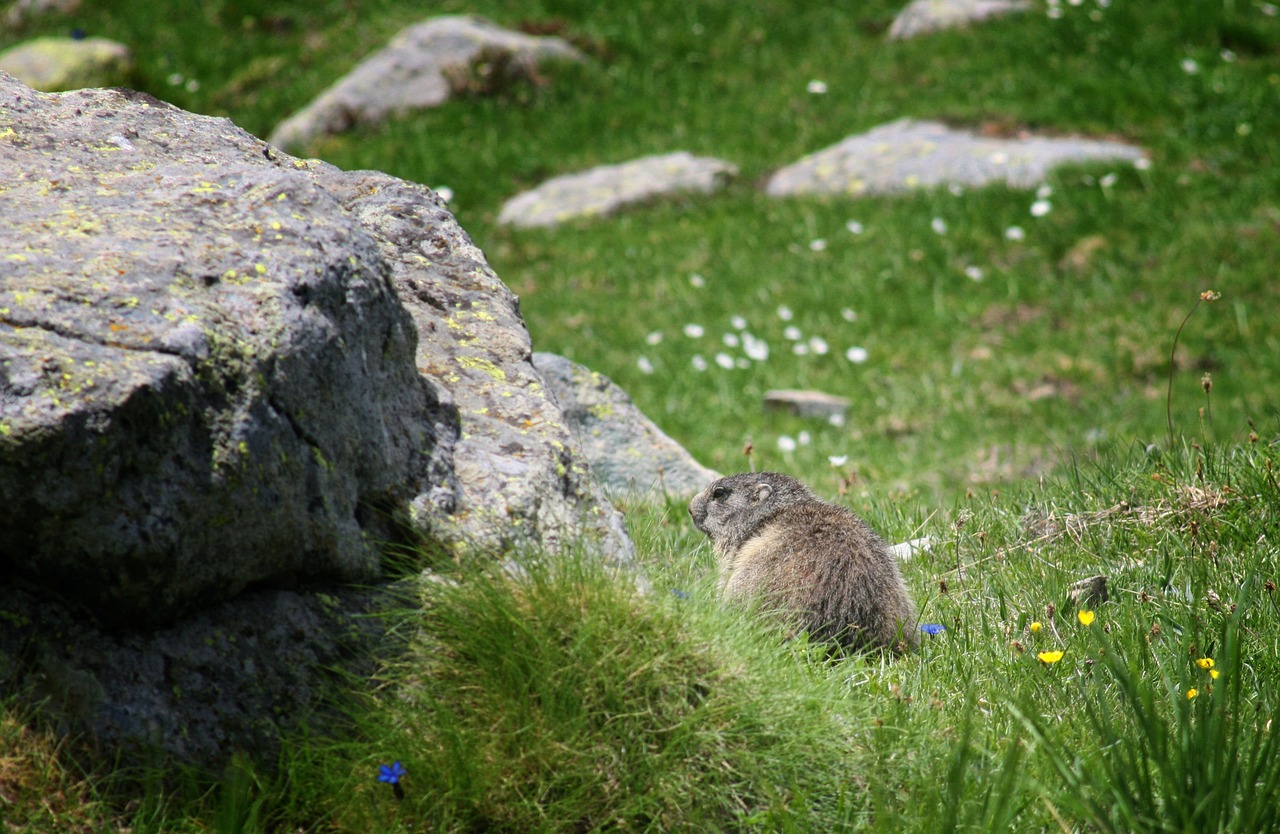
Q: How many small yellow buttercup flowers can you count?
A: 6